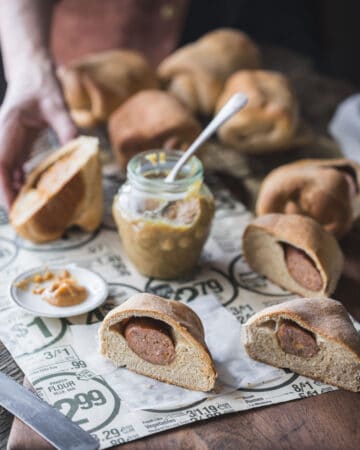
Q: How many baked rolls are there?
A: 9